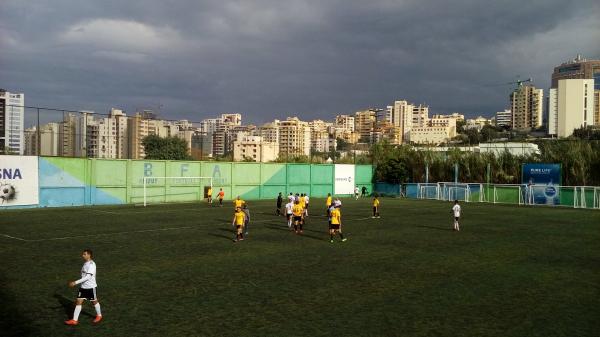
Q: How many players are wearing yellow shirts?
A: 8